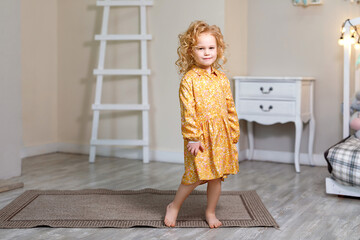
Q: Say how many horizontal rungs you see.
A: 5